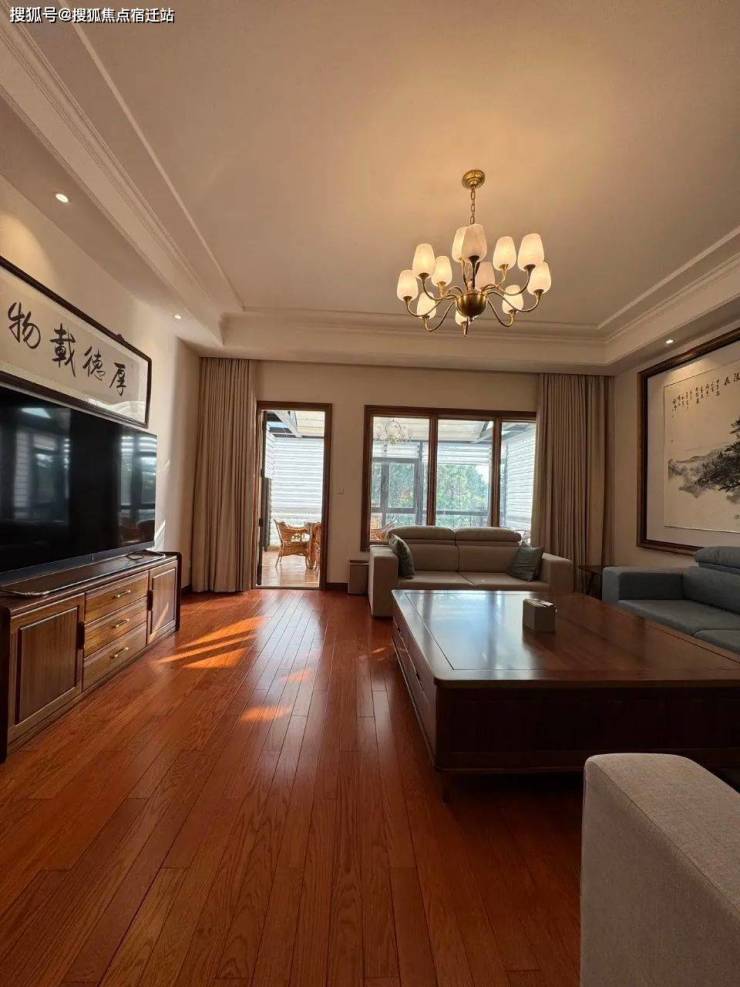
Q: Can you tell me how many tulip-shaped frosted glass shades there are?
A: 12